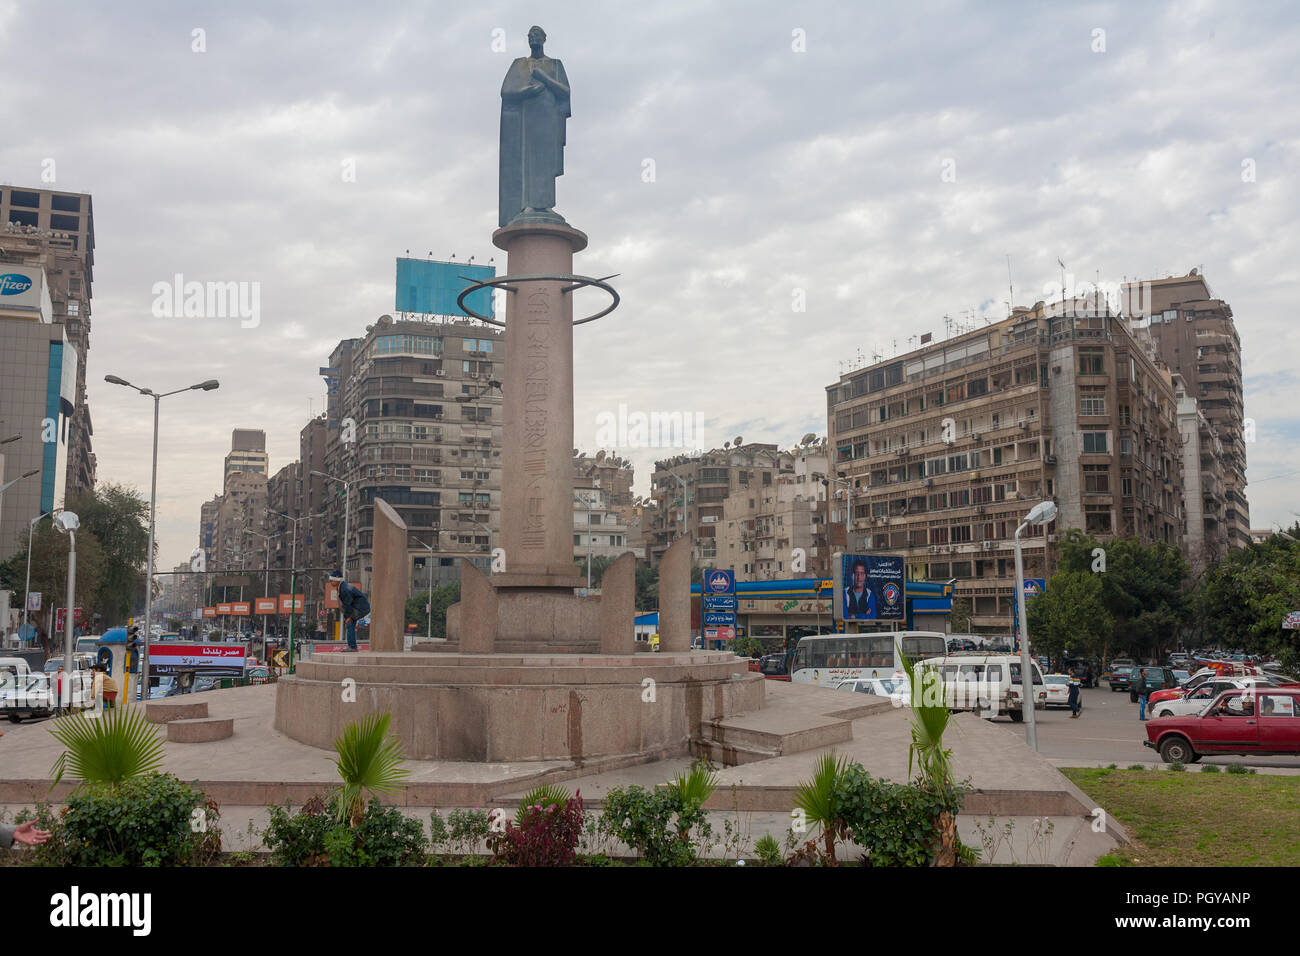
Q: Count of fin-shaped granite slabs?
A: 4